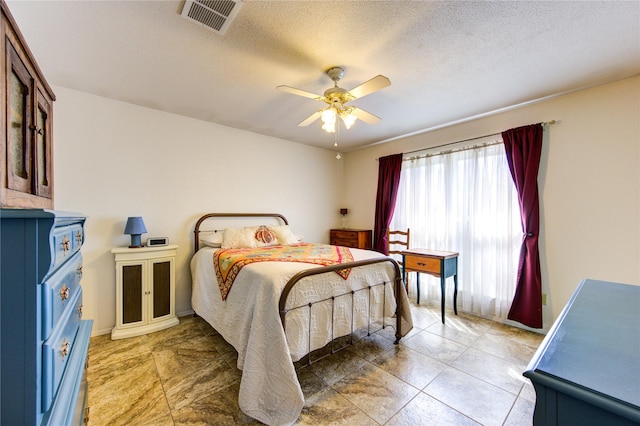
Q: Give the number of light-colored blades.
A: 4